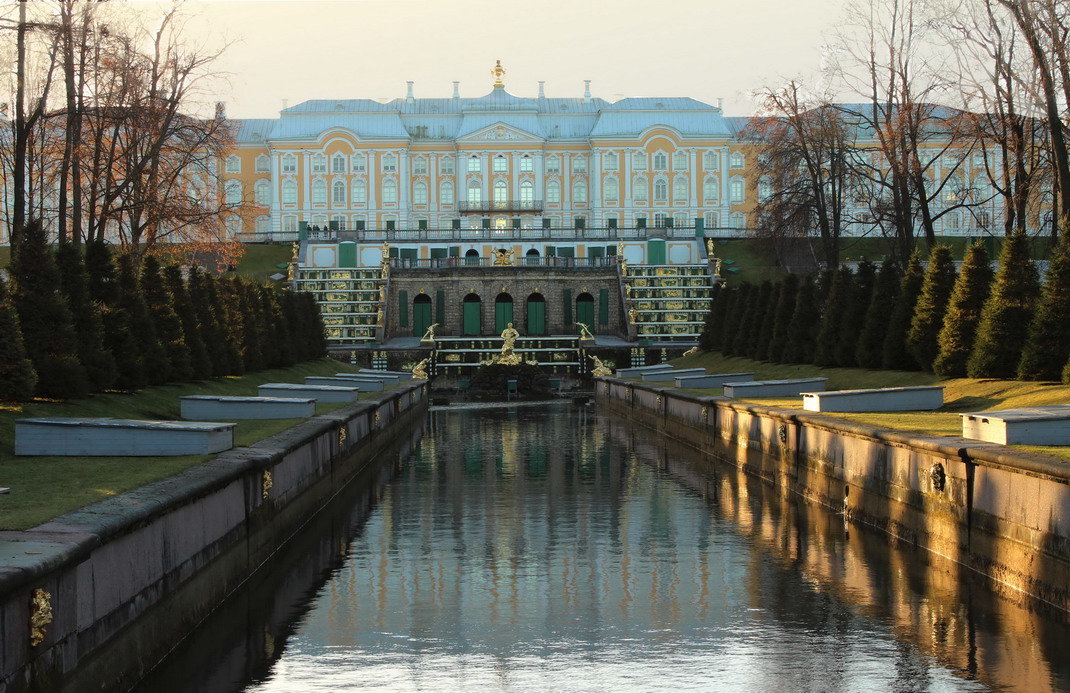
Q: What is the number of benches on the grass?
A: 12